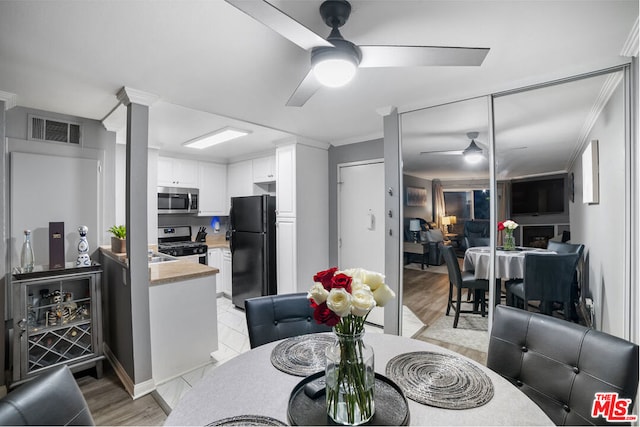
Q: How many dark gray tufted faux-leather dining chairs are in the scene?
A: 3